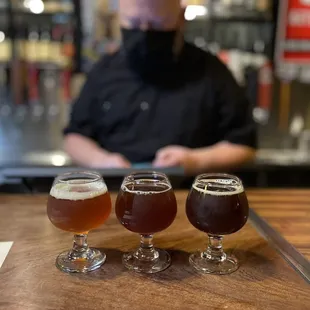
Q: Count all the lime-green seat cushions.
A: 0